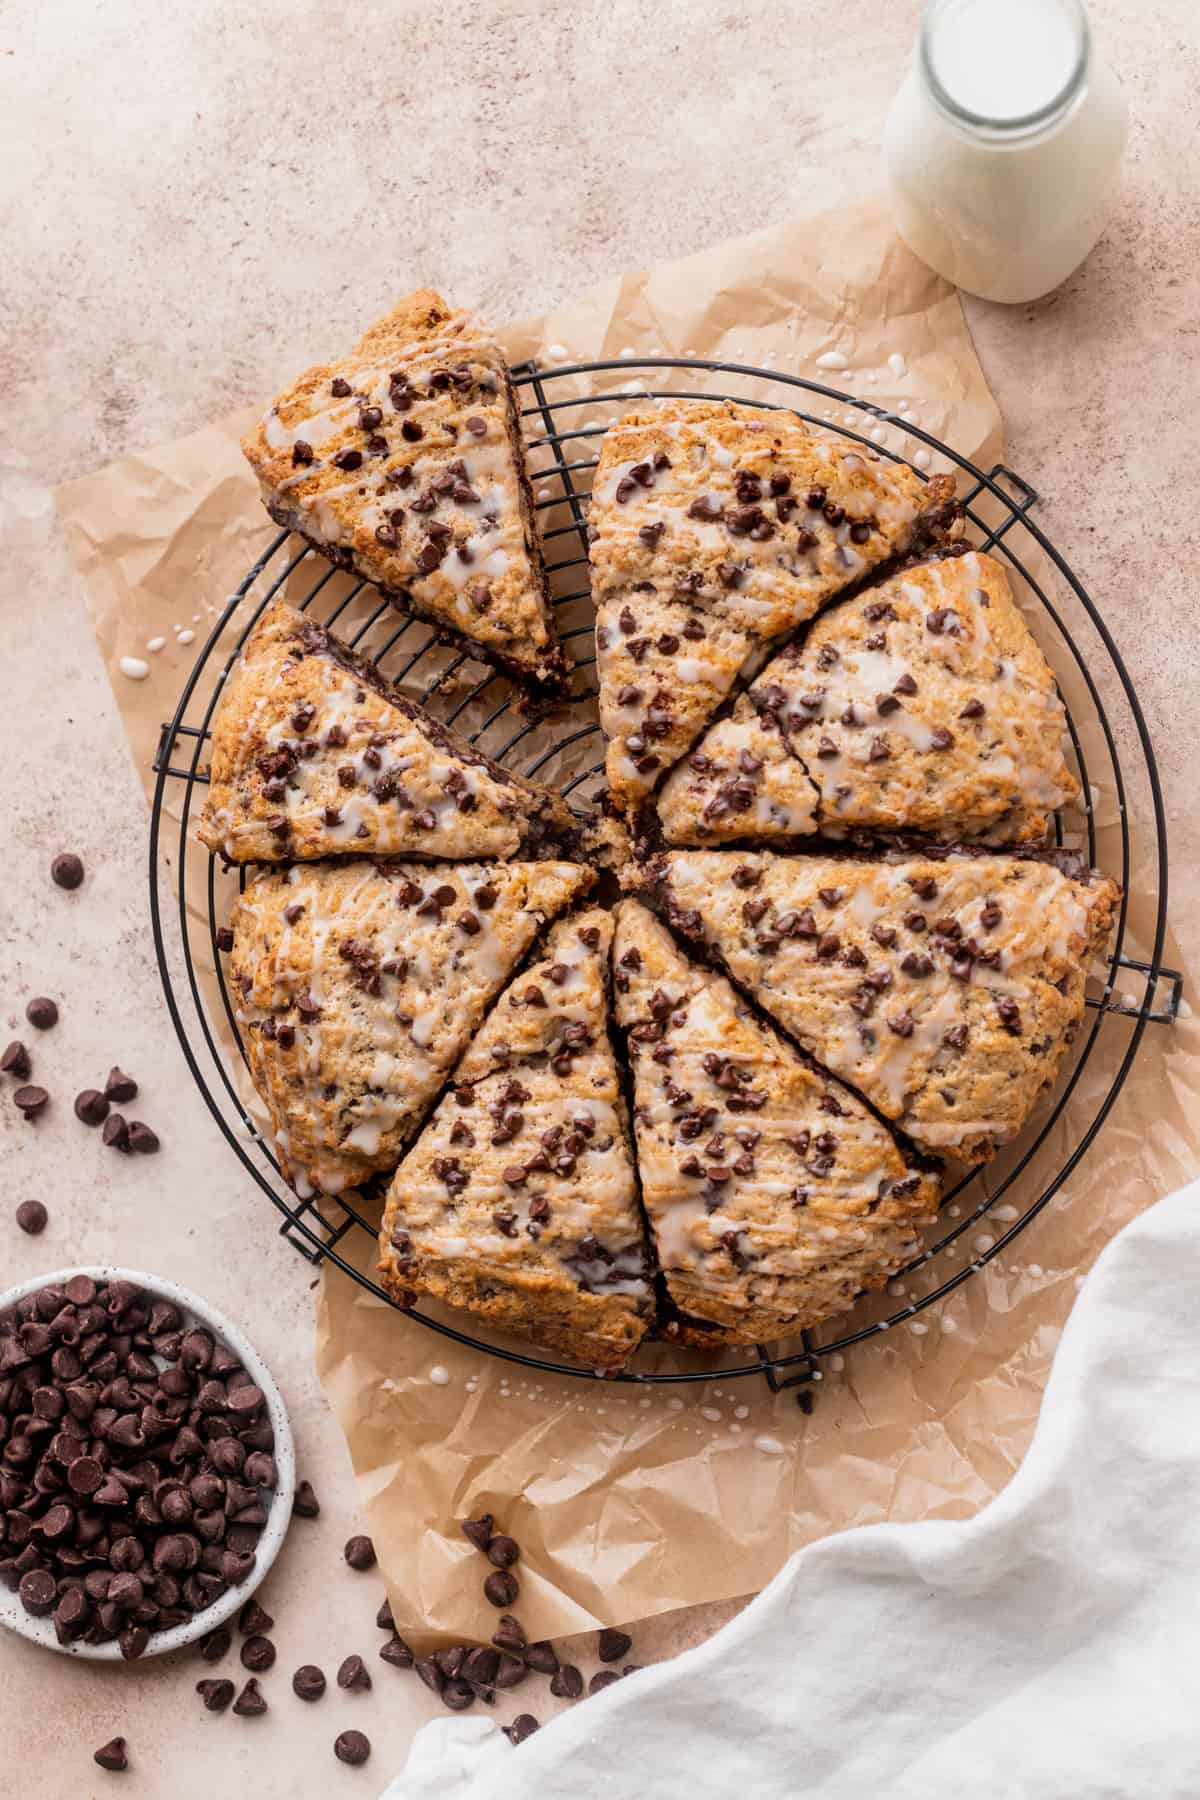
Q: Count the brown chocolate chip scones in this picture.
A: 8